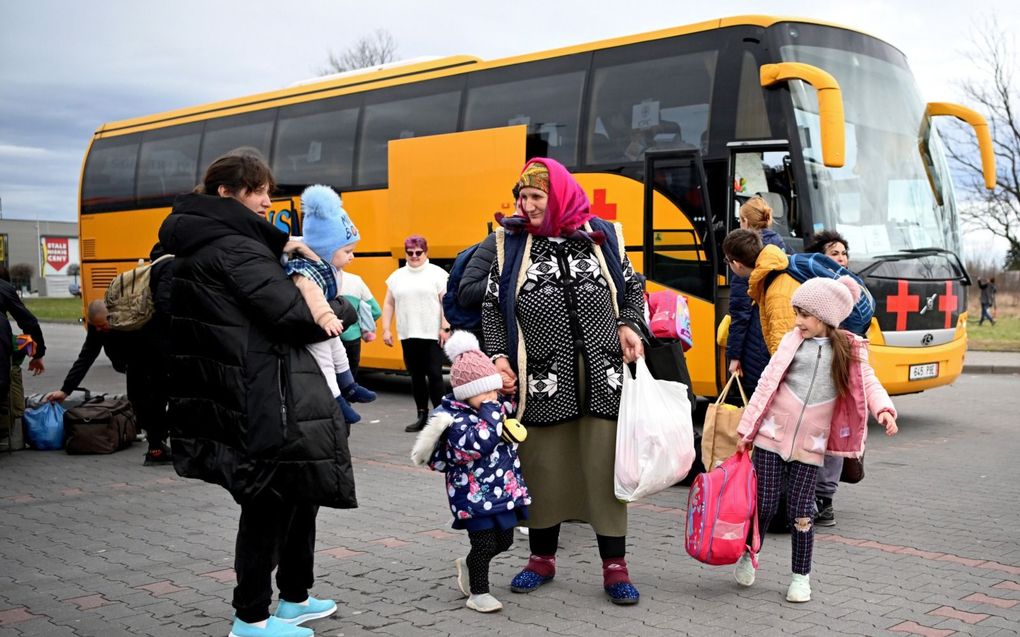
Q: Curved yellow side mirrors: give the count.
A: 2